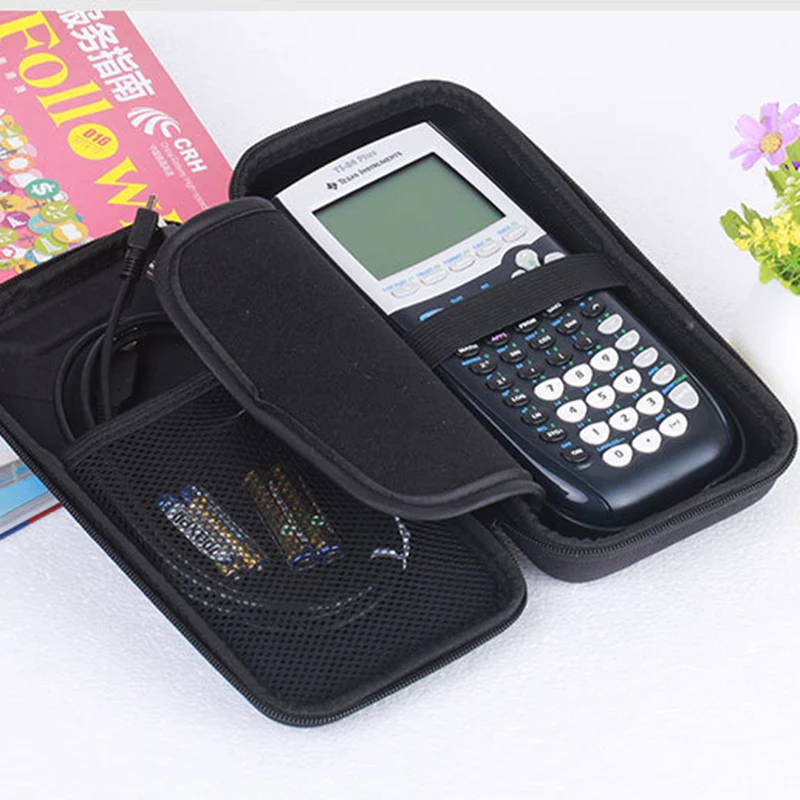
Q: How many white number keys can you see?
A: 10